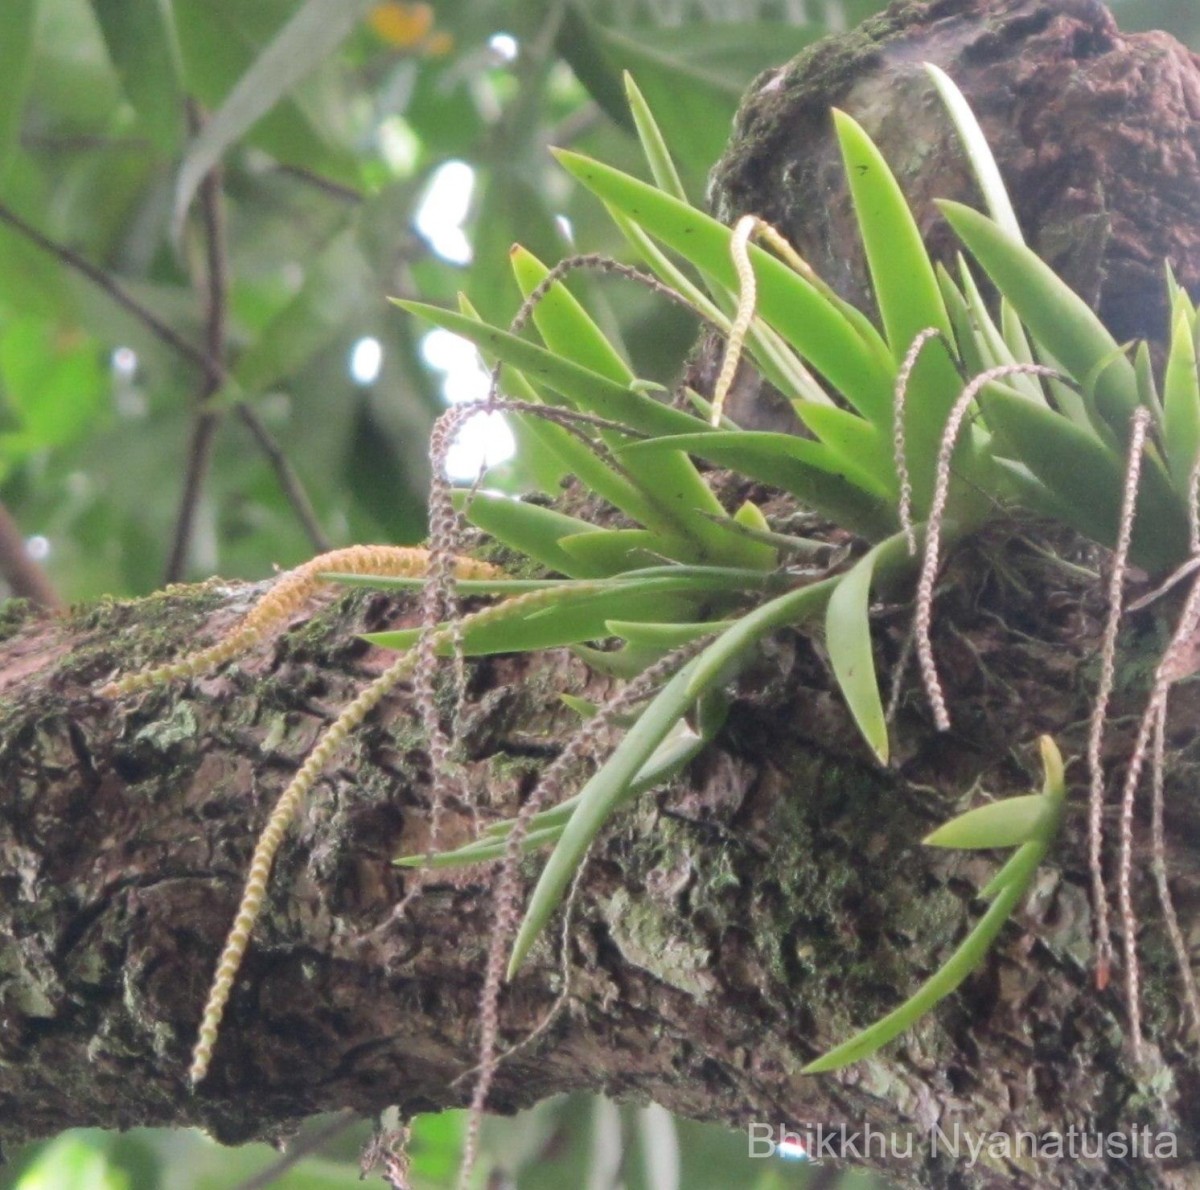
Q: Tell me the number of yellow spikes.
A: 3